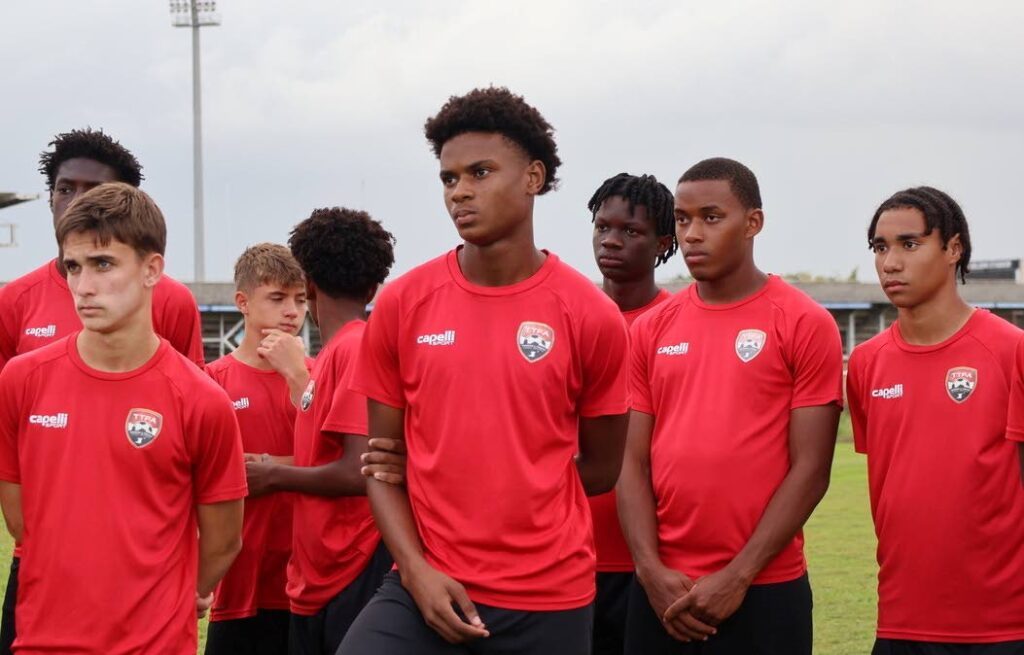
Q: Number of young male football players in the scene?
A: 8